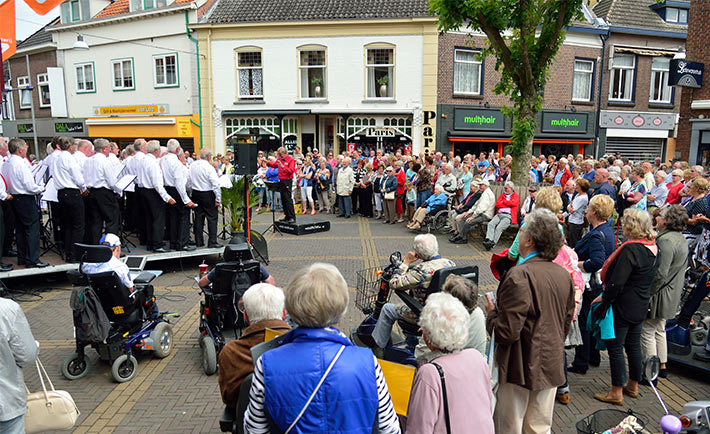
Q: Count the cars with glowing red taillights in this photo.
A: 0